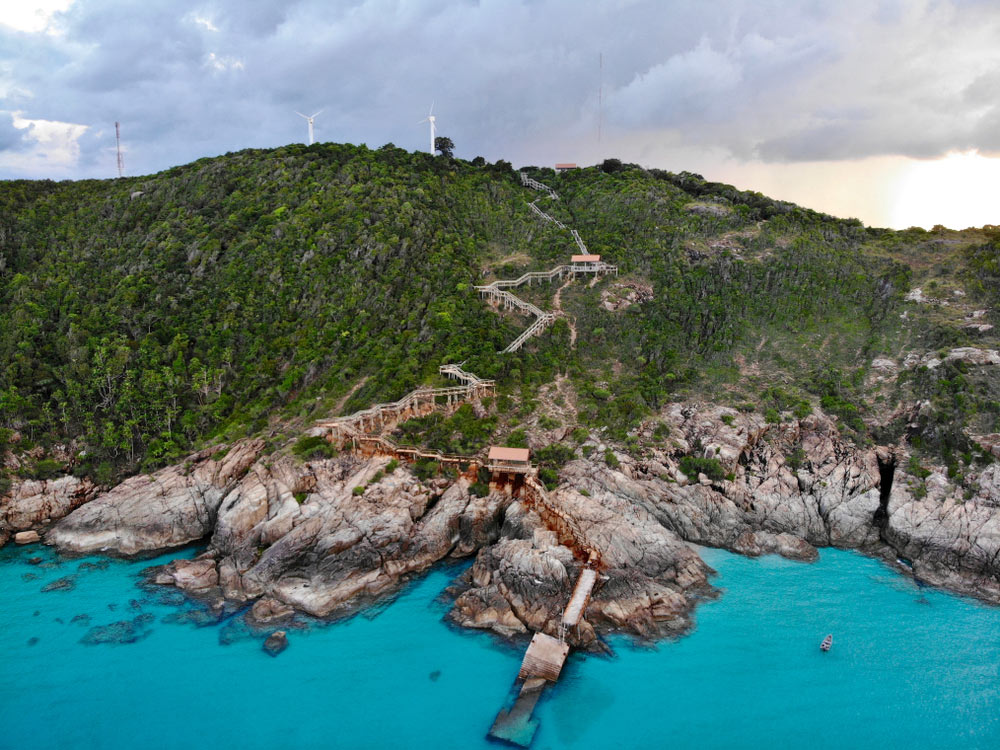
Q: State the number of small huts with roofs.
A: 3